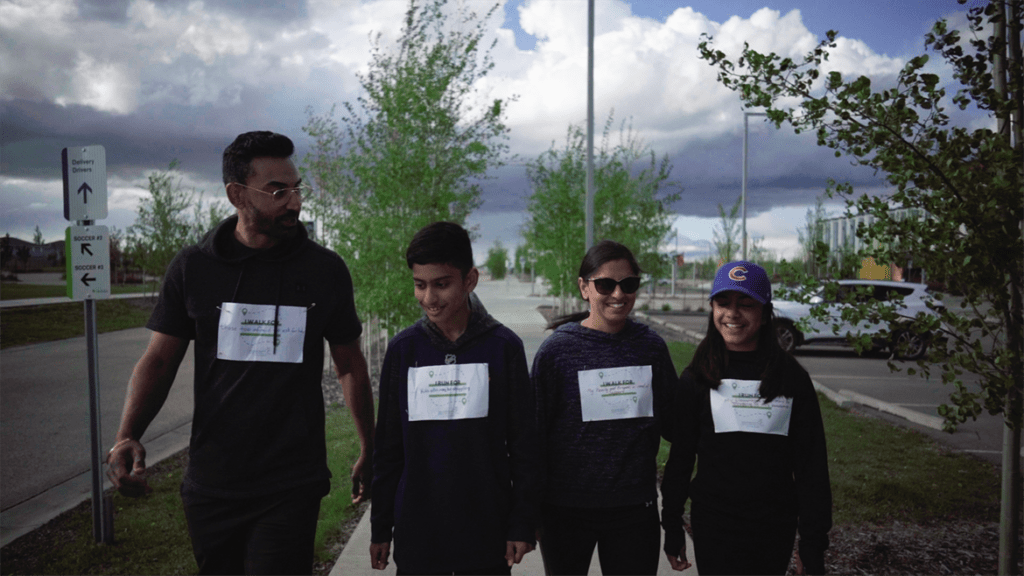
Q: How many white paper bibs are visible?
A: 4